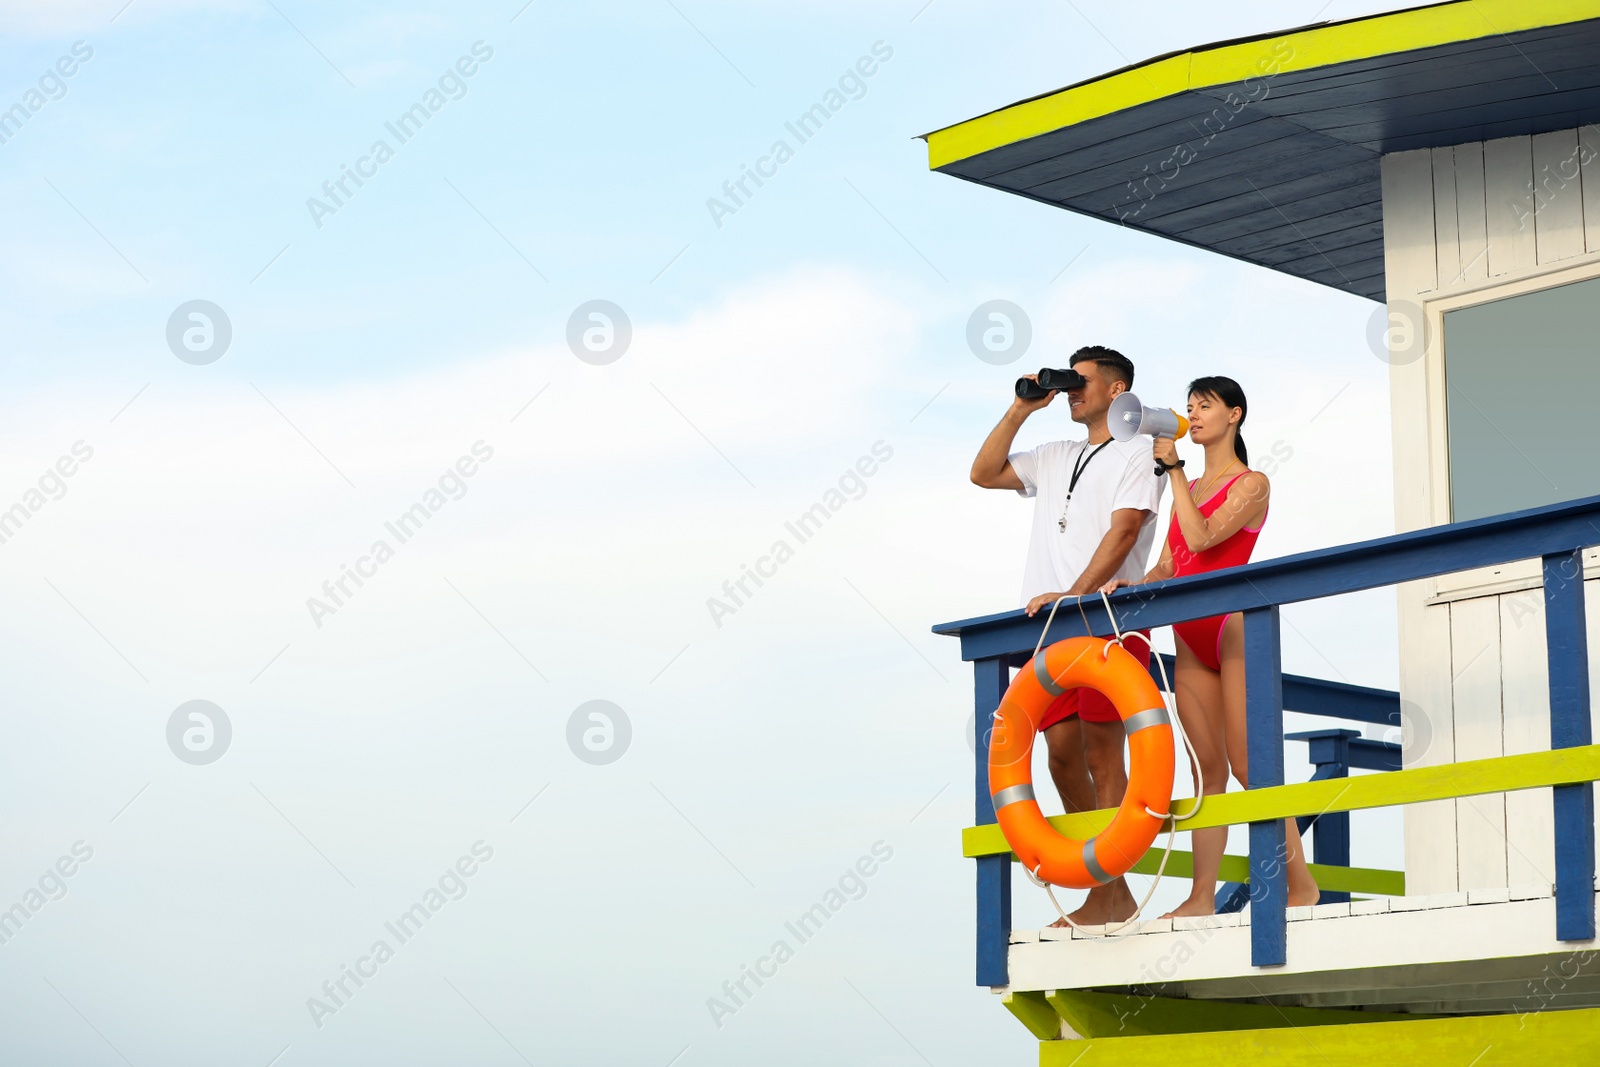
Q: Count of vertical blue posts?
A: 4